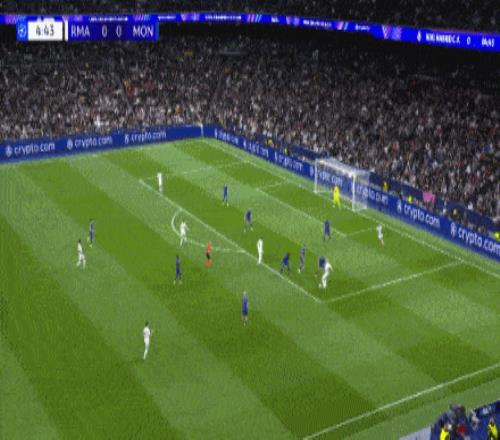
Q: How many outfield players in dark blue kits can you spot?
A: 9